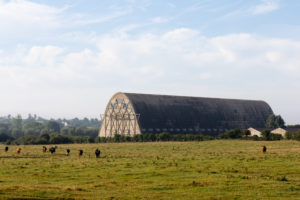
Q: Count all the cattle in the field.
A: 8